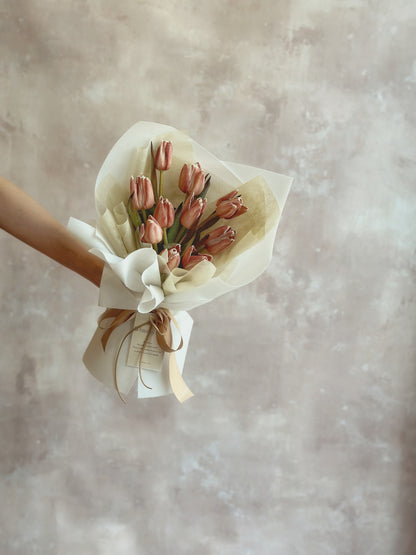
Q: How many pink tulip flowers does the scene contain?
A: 10